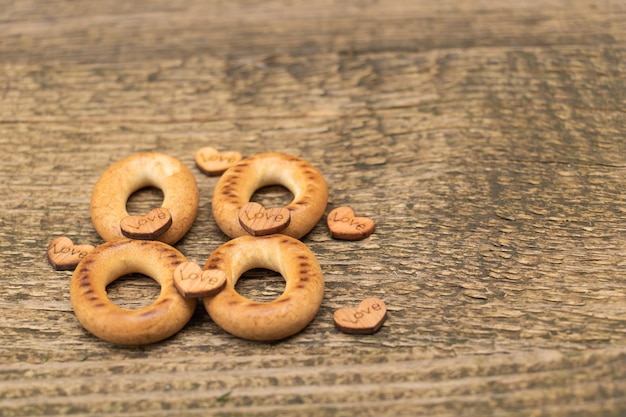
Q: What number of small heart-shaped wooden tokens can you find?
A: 7